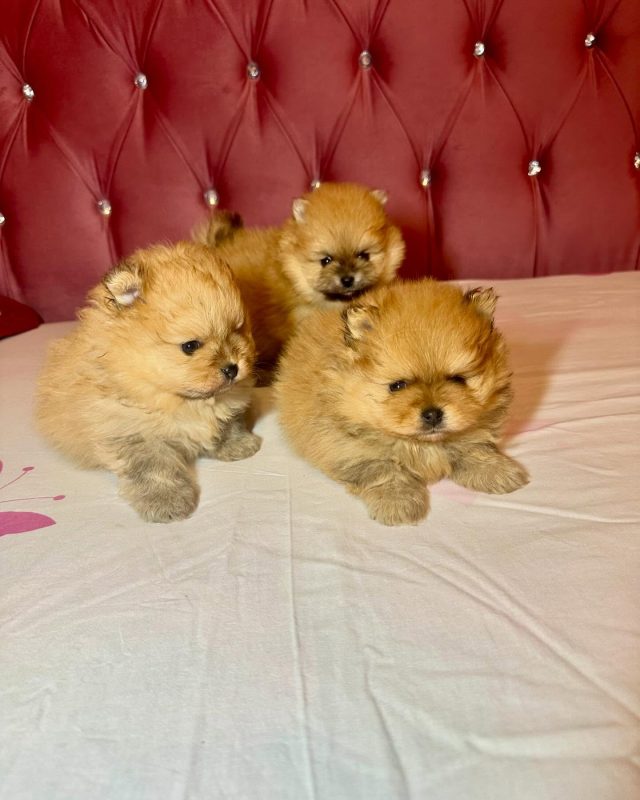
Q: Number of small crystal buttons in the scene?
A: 13